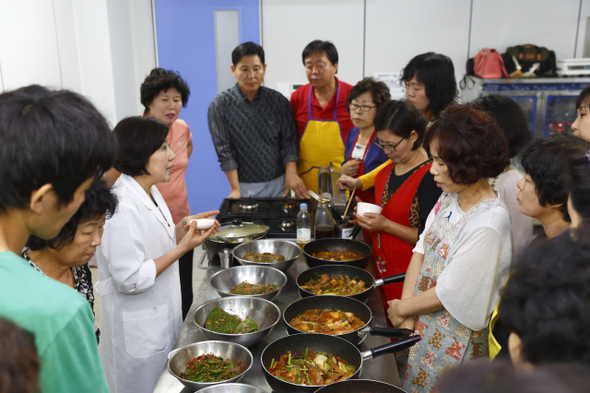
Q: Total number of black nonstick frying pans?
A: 5